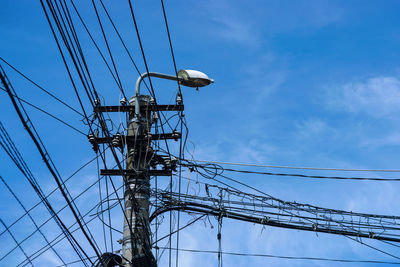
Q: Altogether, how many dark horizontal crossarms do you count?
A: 3